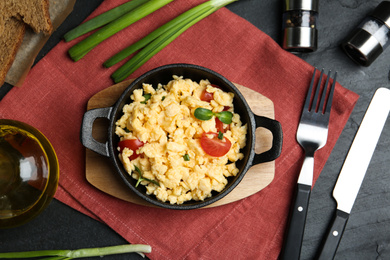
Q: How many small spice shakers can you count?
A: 2